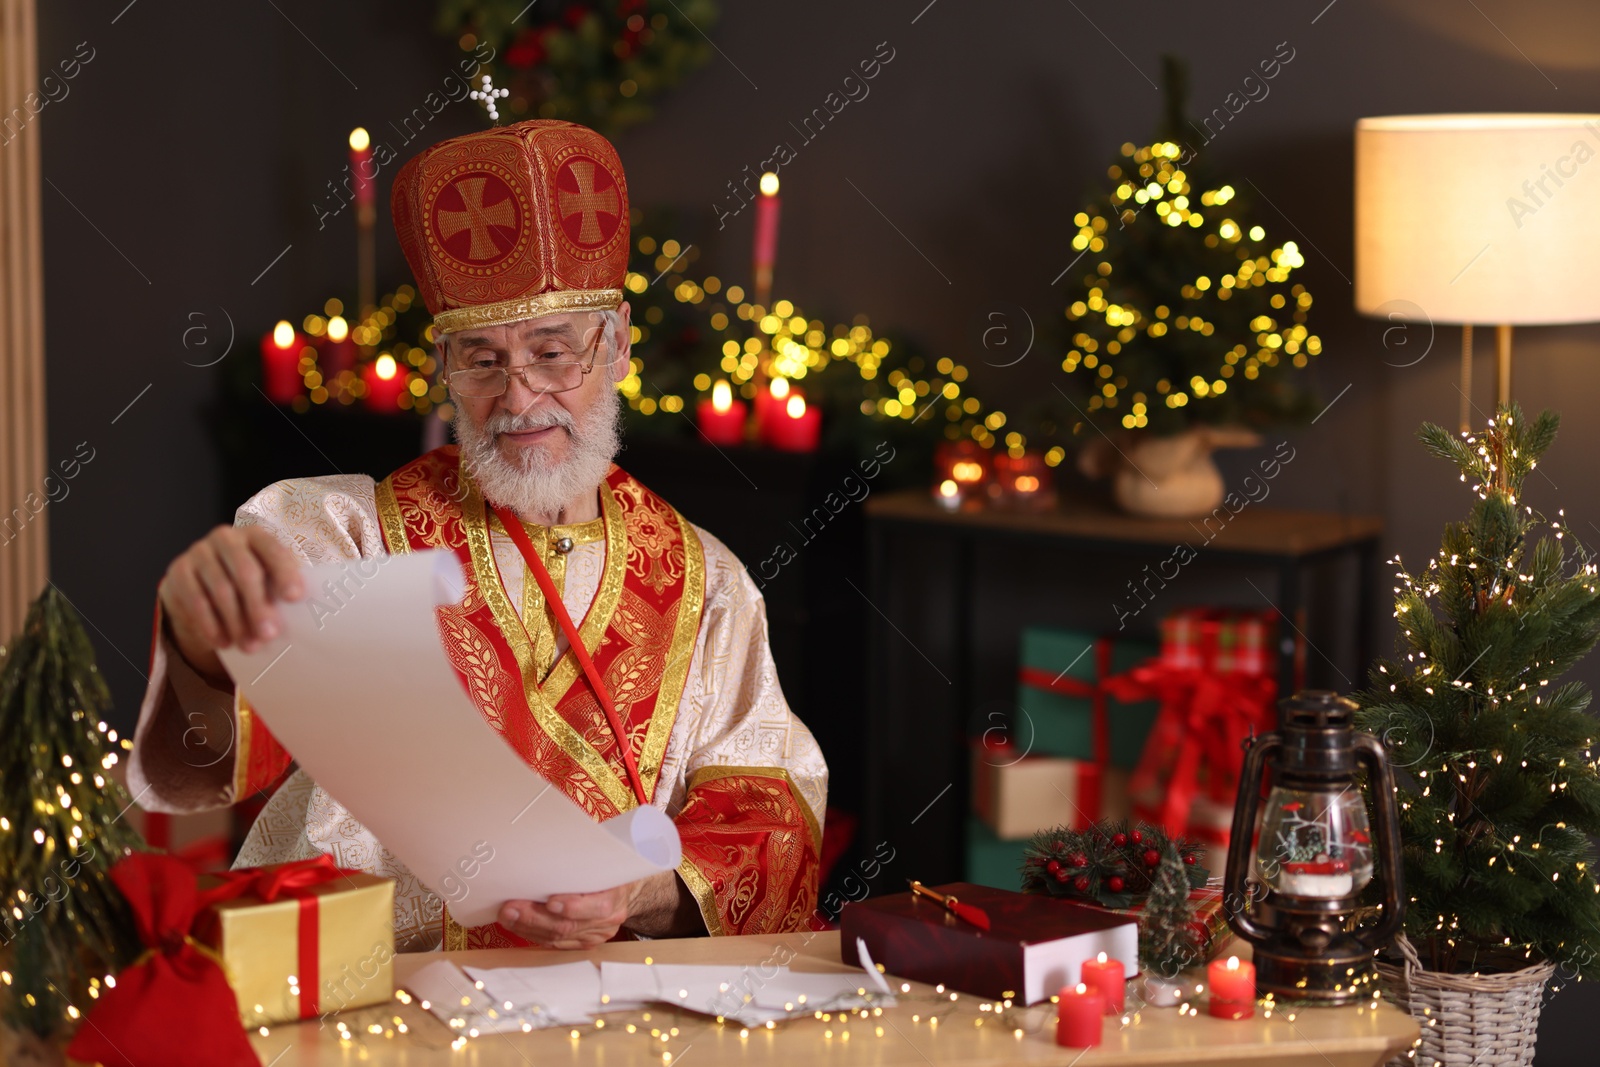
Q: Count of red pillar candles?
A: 9